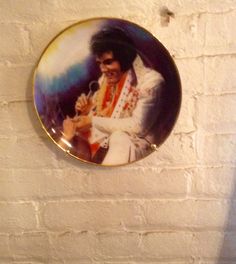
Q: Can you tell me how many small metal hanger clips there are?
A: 2